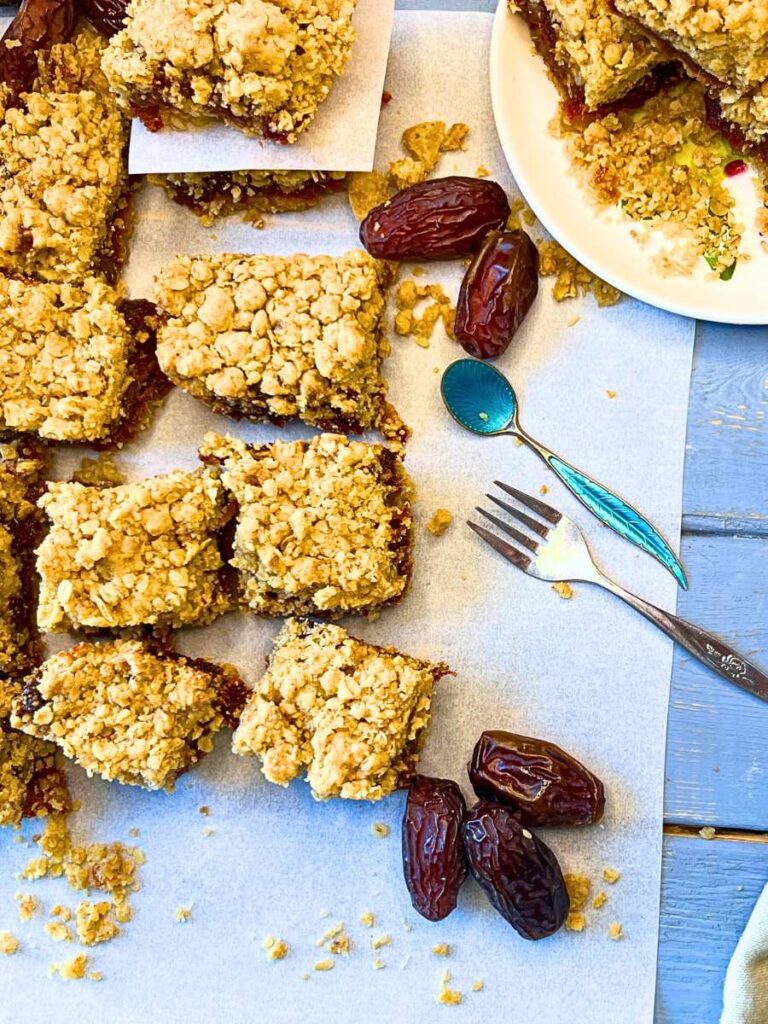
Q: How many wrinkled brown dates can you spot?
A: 7